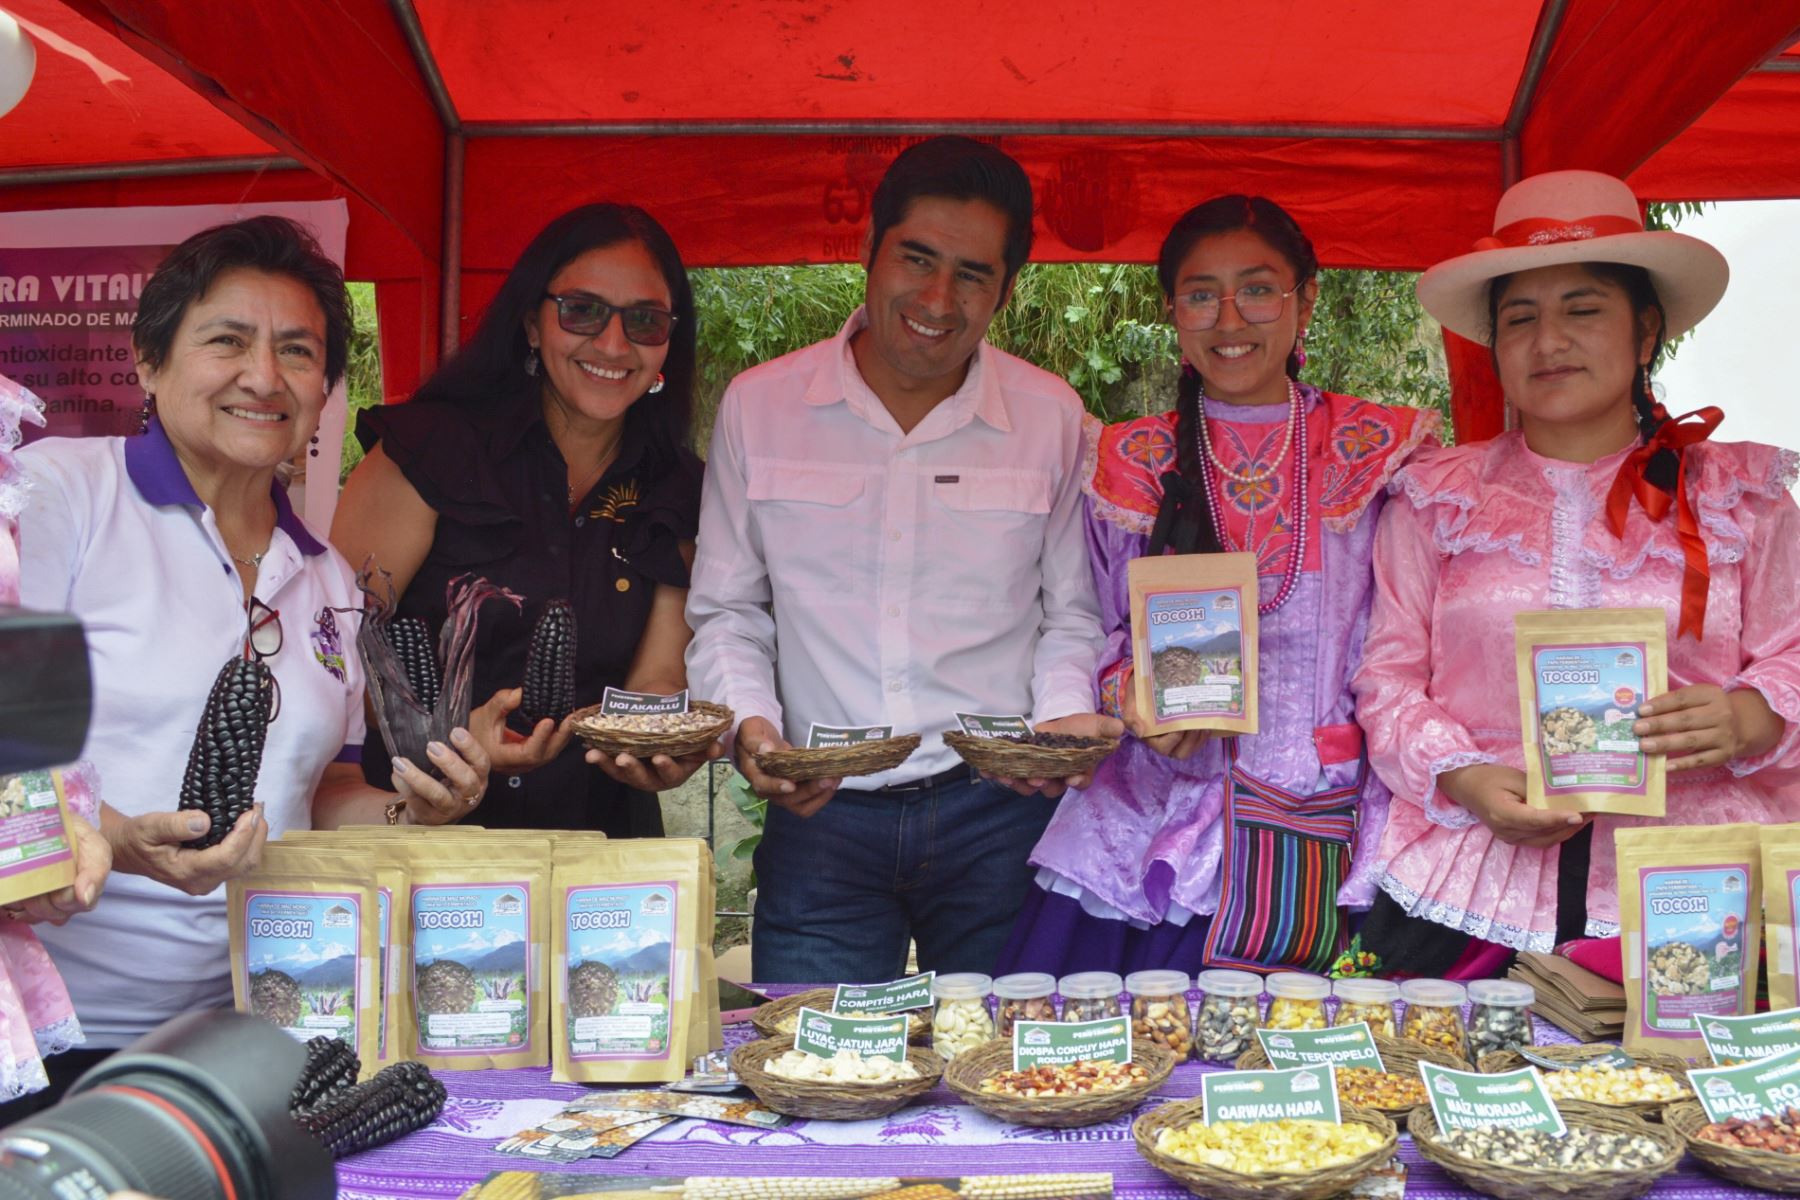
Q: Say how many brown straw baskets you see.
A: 12